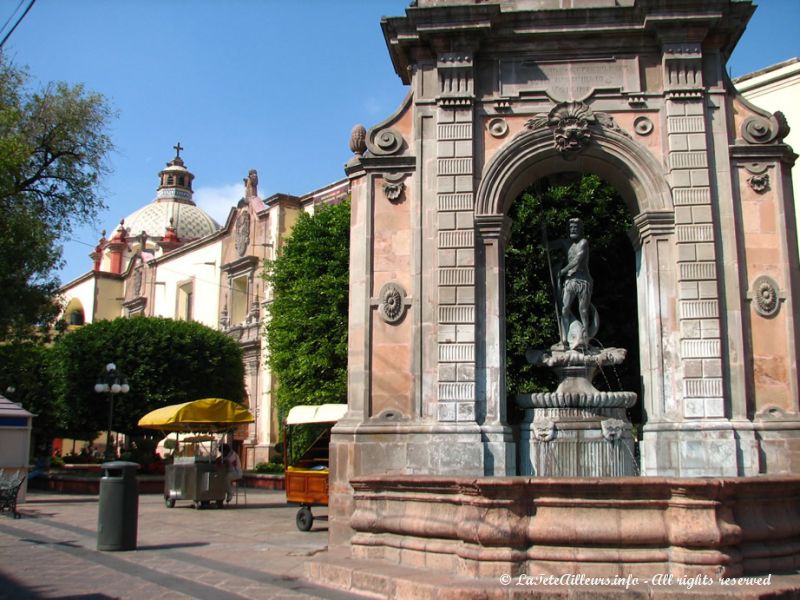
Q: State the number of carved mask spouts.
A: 2